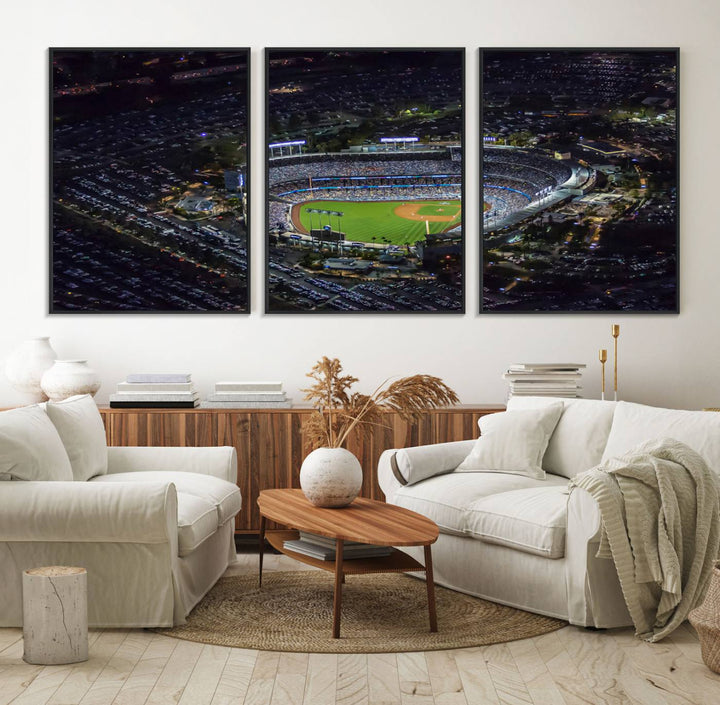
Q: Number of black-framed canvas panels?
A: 3